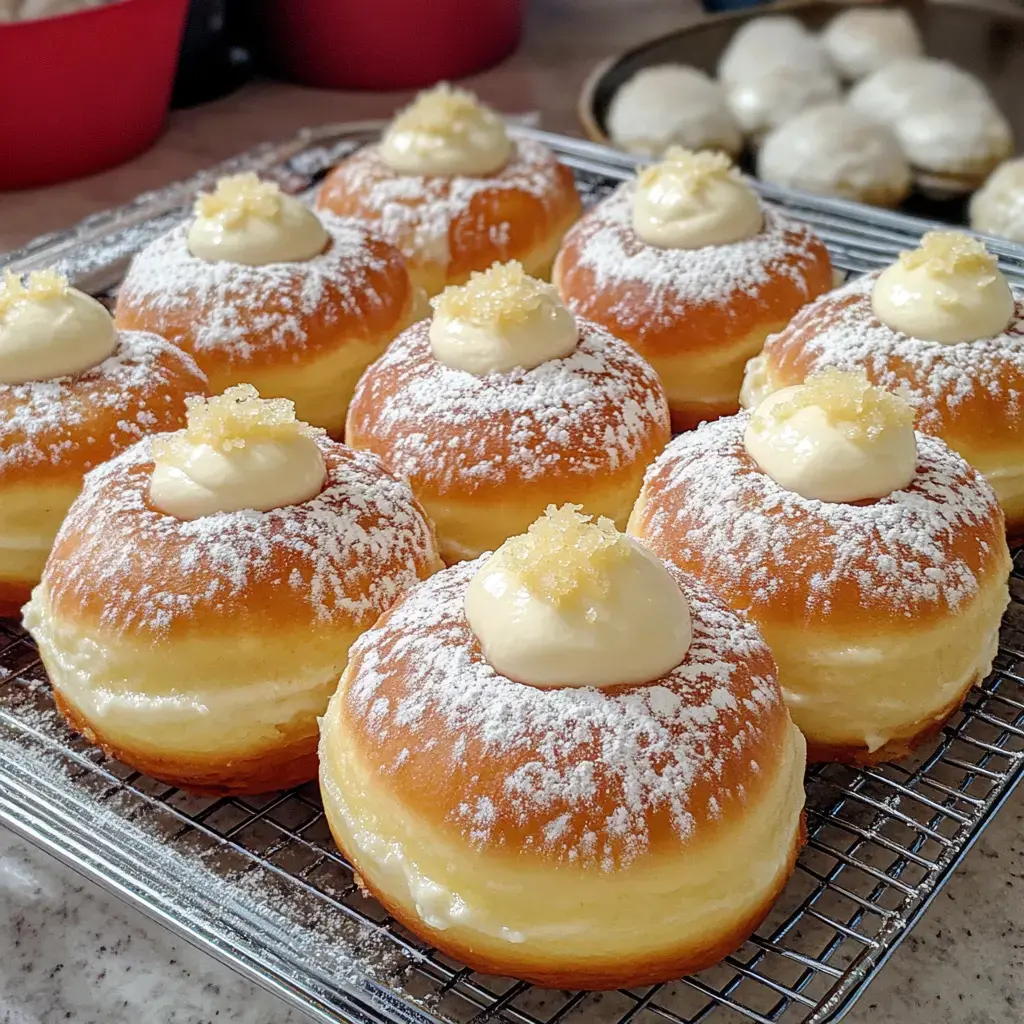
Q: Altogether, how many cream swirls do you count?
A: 9